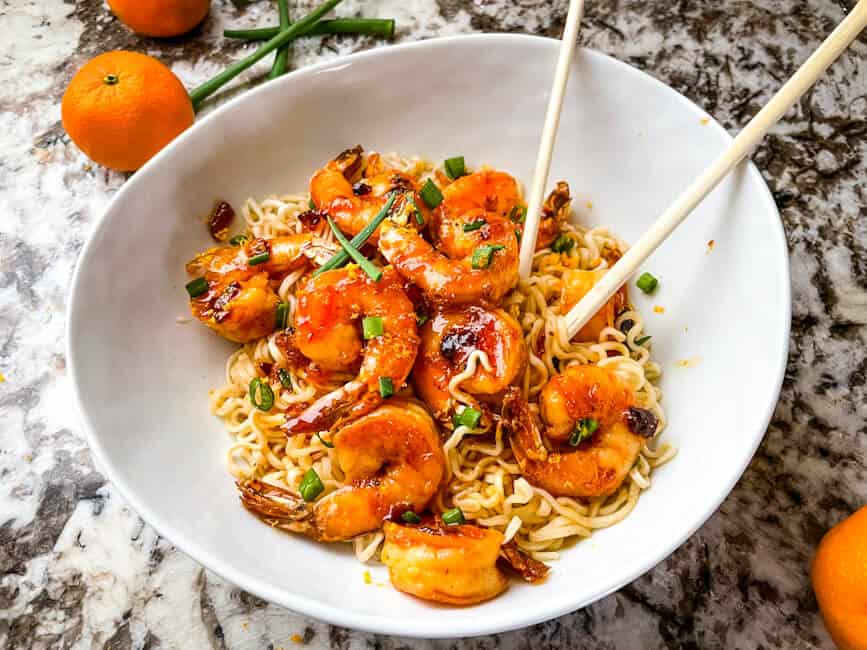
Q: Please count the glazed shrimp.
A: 10